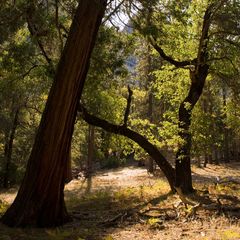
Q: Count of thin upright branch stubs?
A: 1